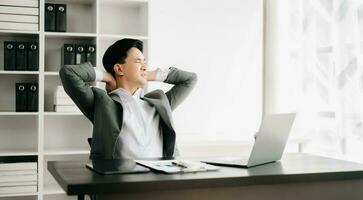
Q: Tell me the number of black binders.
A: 10